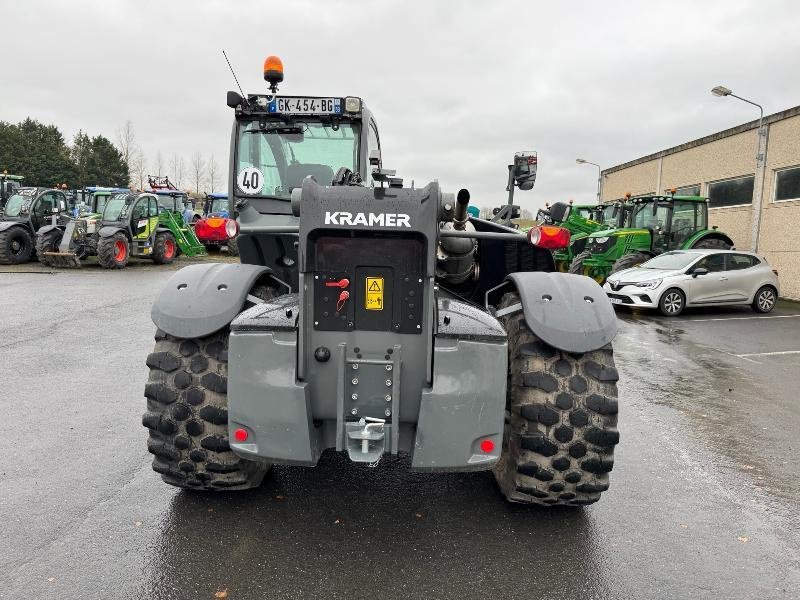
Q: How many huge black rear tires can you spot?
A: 2